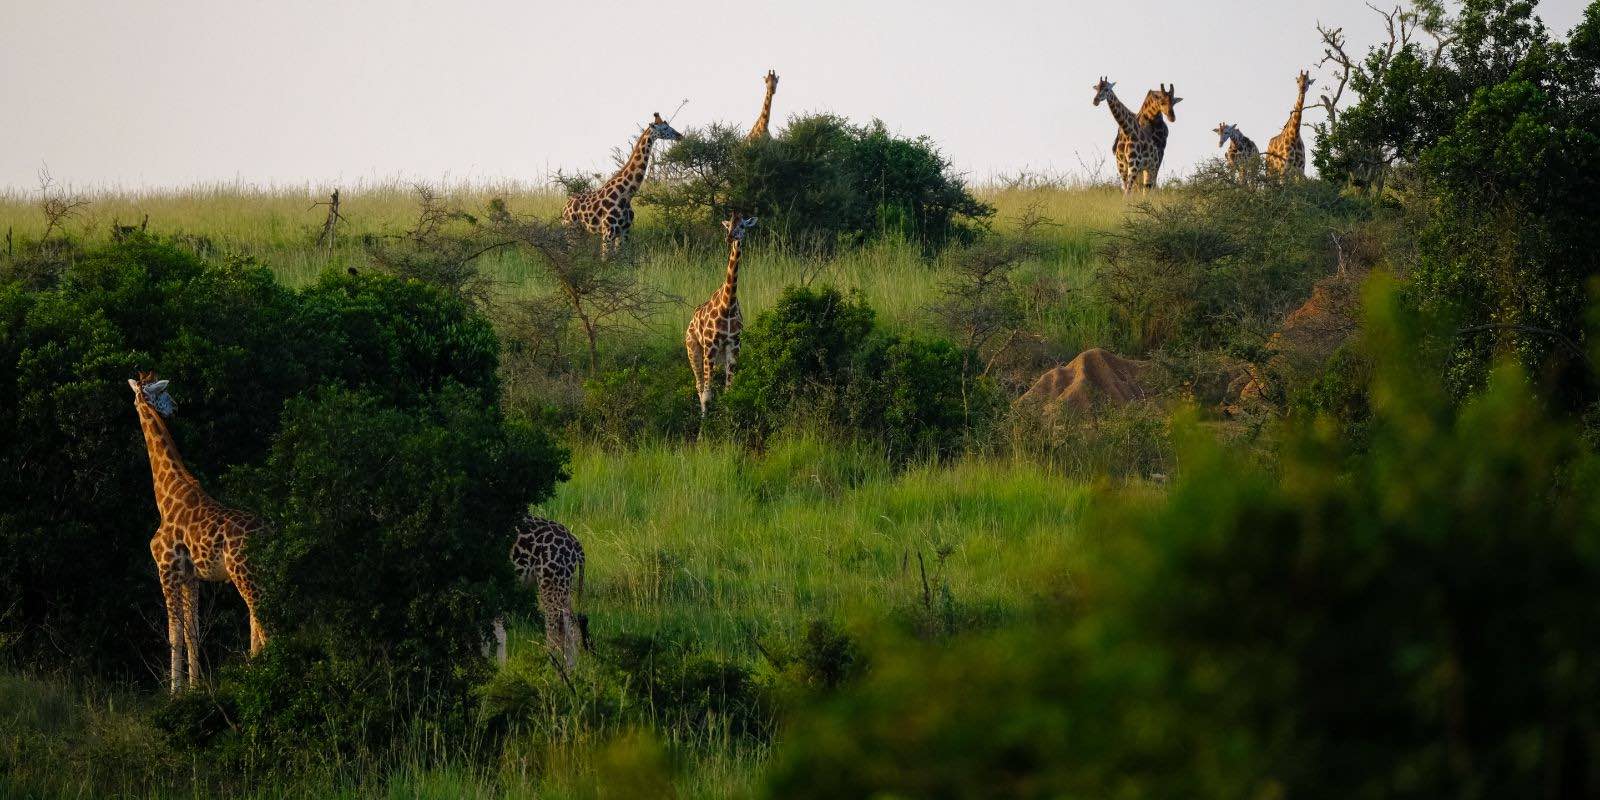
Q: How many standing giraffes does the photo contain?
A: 9